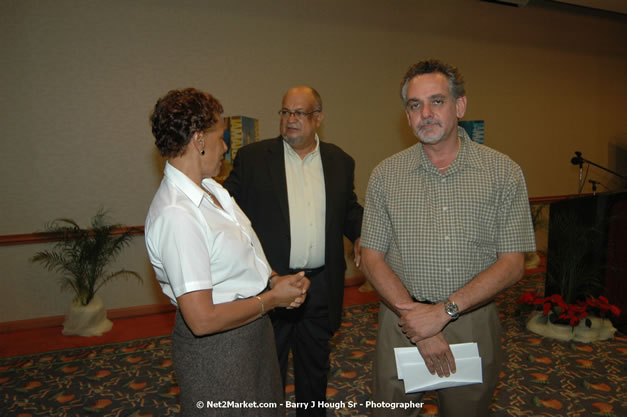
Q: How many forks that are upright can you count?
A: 0